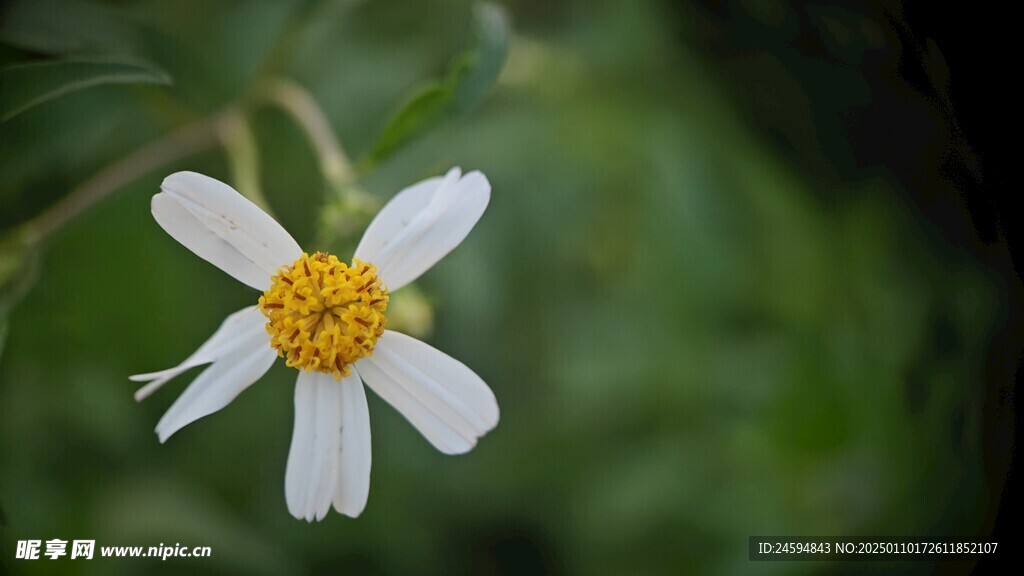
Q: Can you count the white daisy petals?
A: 5